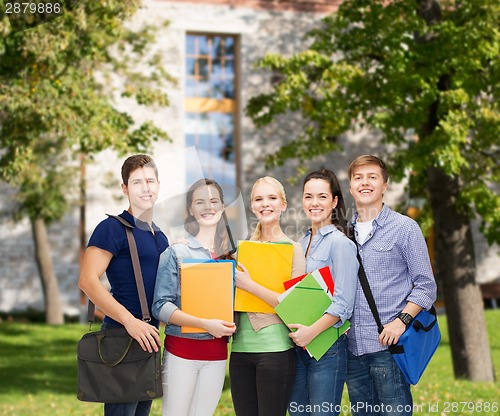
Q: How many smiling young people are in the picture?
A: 5